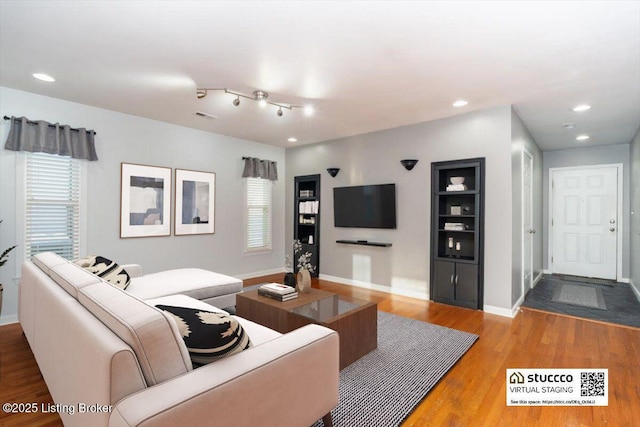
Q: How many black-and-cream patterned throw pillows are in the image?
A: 2